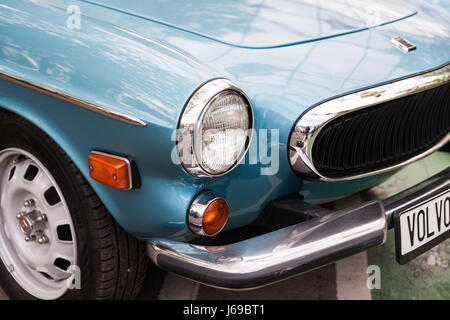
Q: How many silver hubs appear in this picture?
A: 1